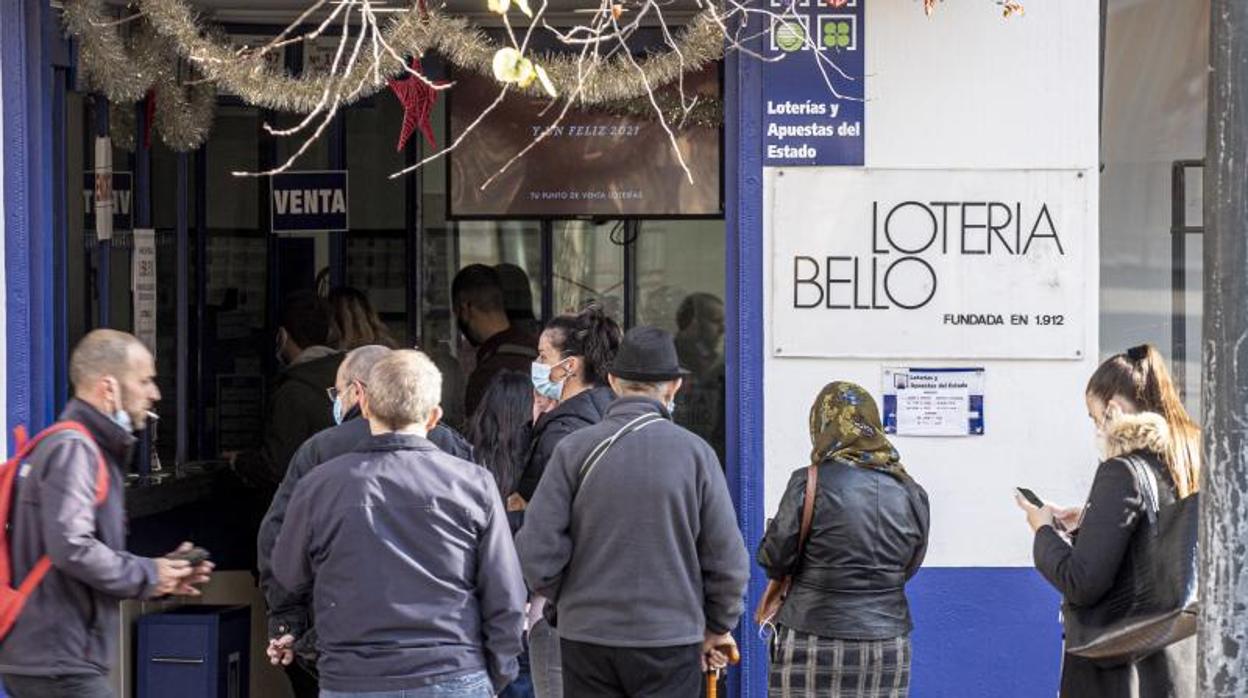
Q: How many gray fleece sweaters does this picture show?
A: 1